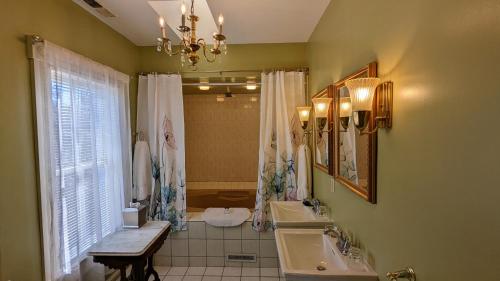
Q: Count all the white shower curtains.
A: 2